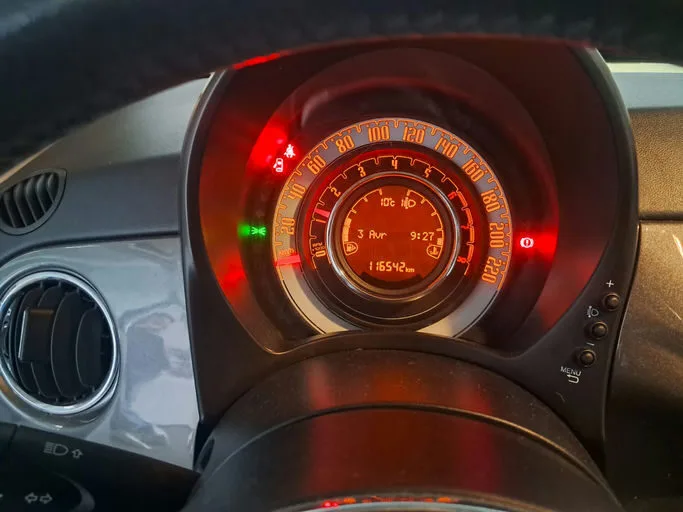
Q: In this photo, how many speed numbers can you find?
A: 11